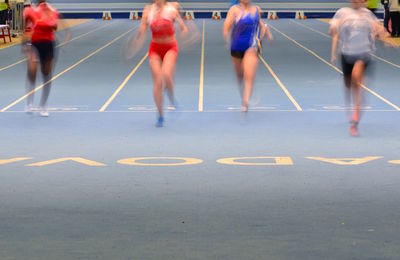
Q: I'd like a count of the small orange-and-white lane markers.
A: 6